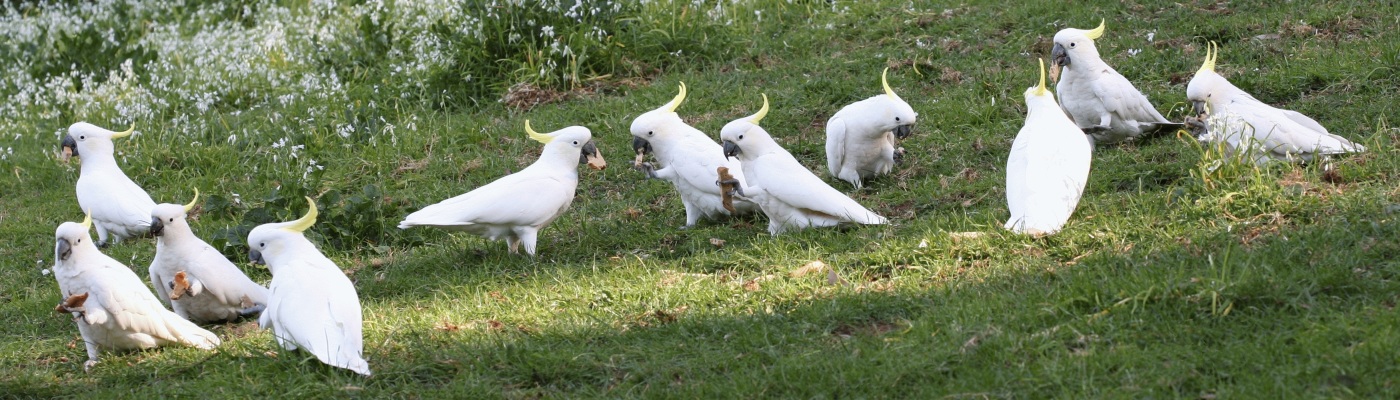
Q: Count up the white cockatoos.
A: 11